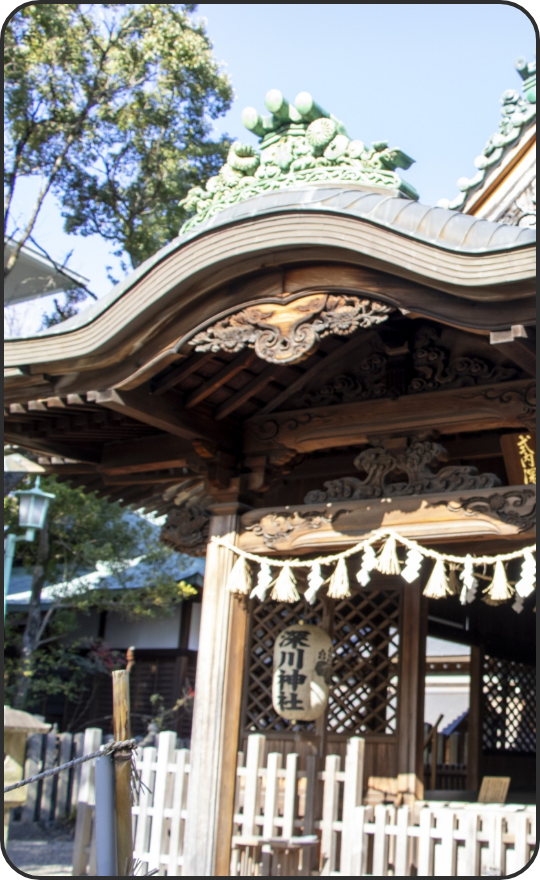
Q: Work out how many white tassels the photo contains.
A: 6